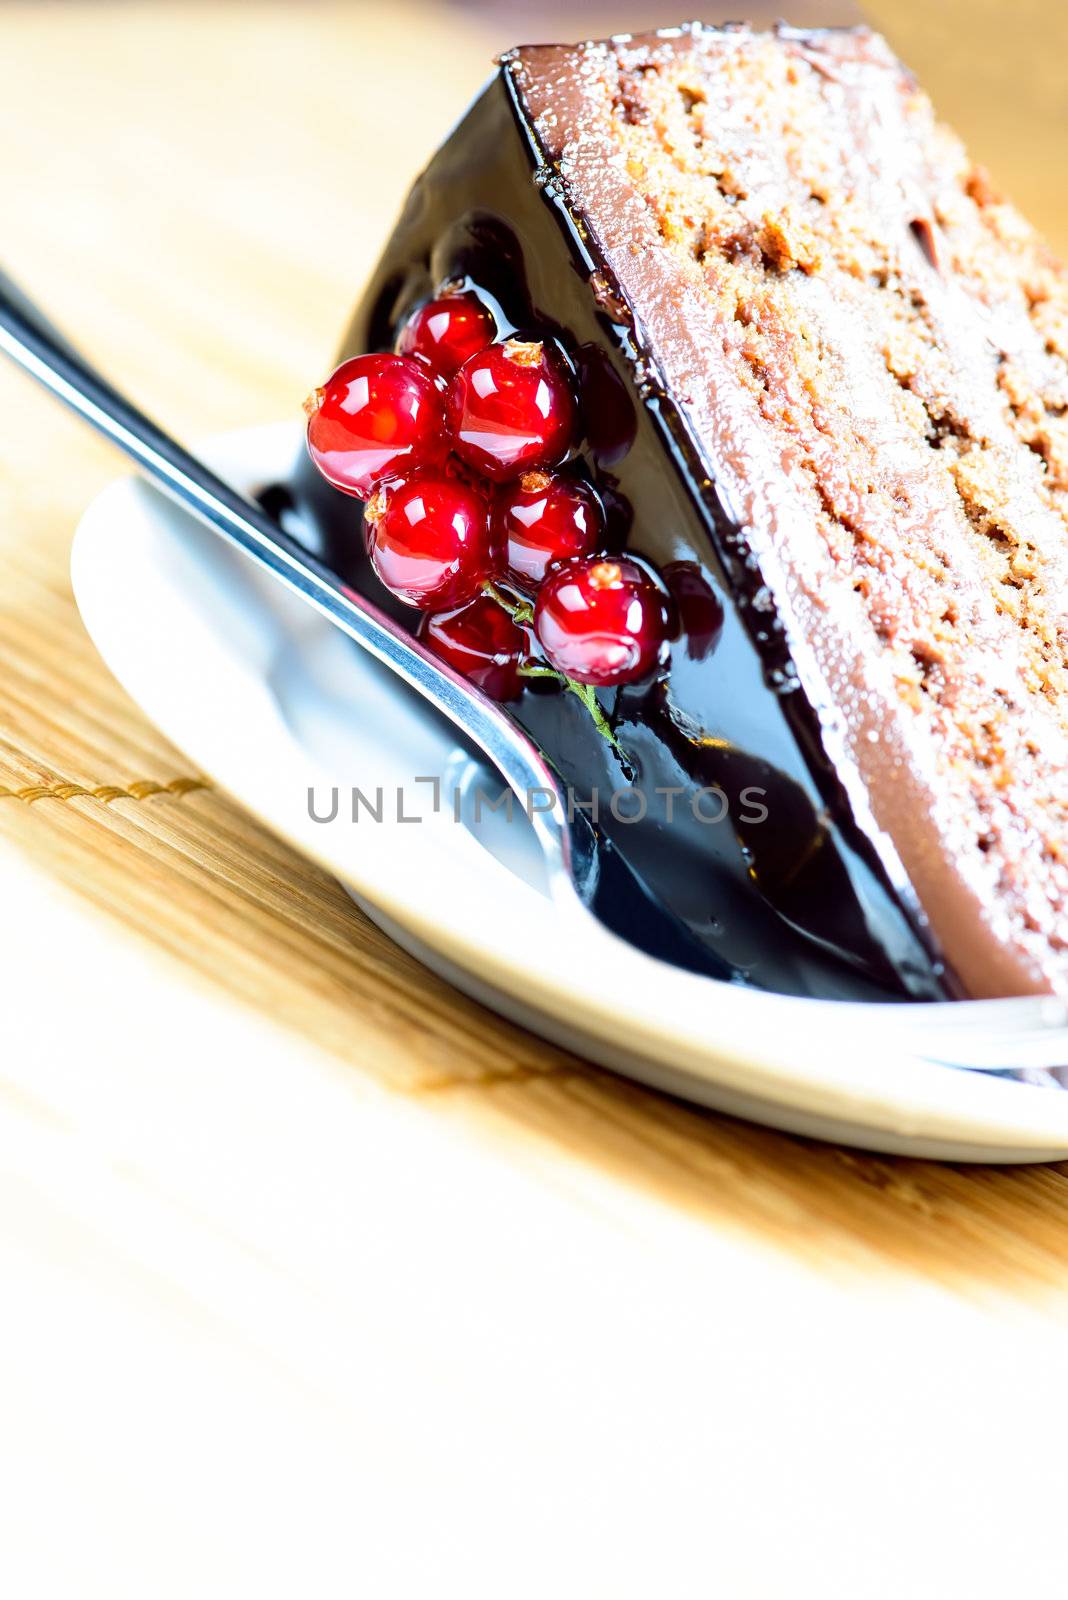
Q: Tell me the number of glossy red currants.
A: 7